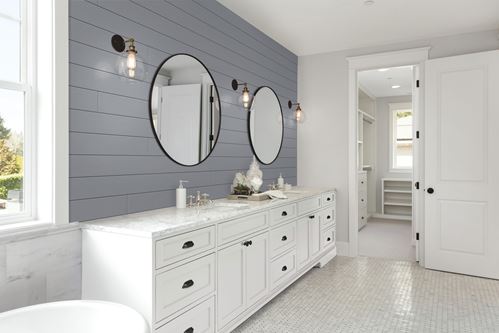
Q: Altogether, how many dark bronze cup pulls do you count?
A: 9